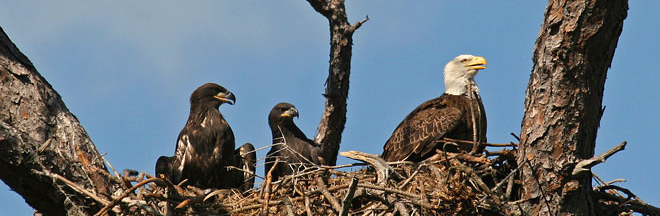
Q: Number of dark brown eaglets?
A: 2